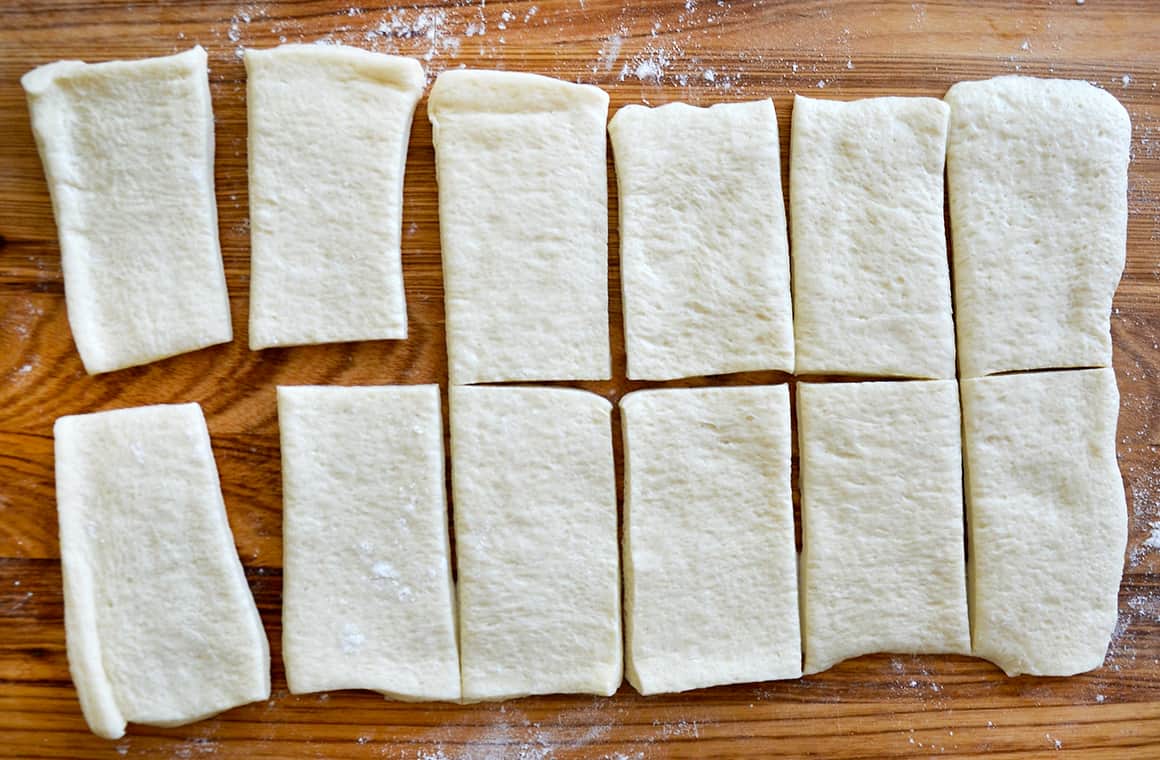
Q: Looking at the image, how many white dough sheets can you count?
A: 12